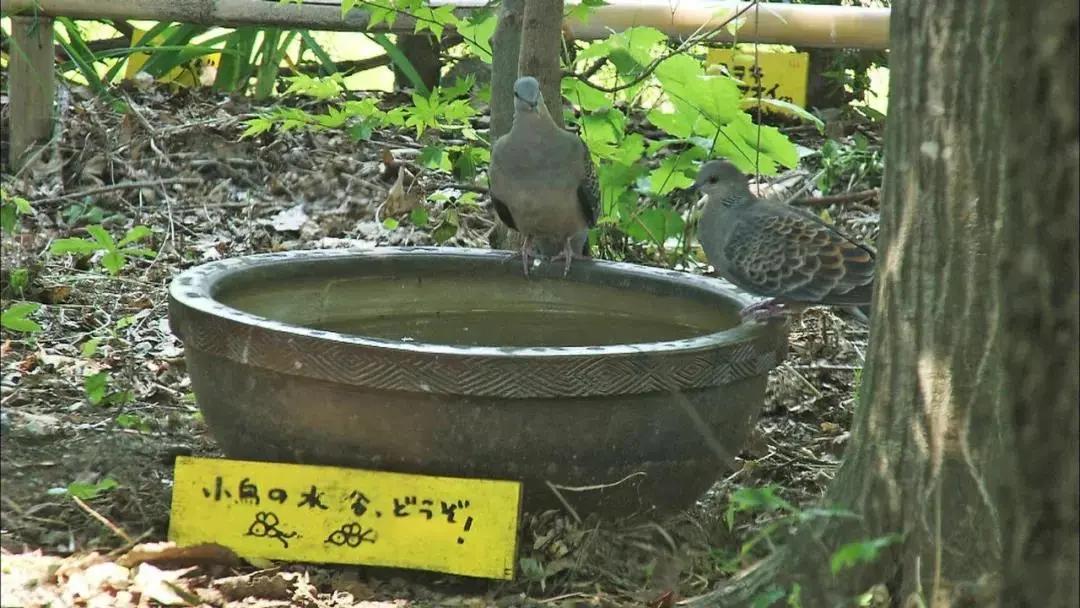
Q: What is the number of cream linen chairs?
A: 0